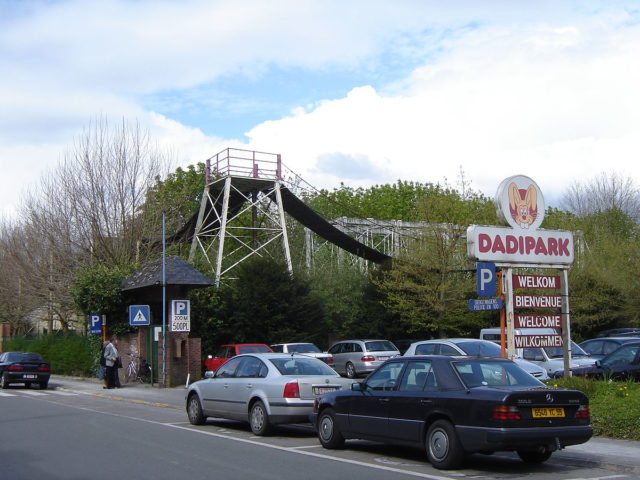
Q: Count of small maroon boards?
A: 4